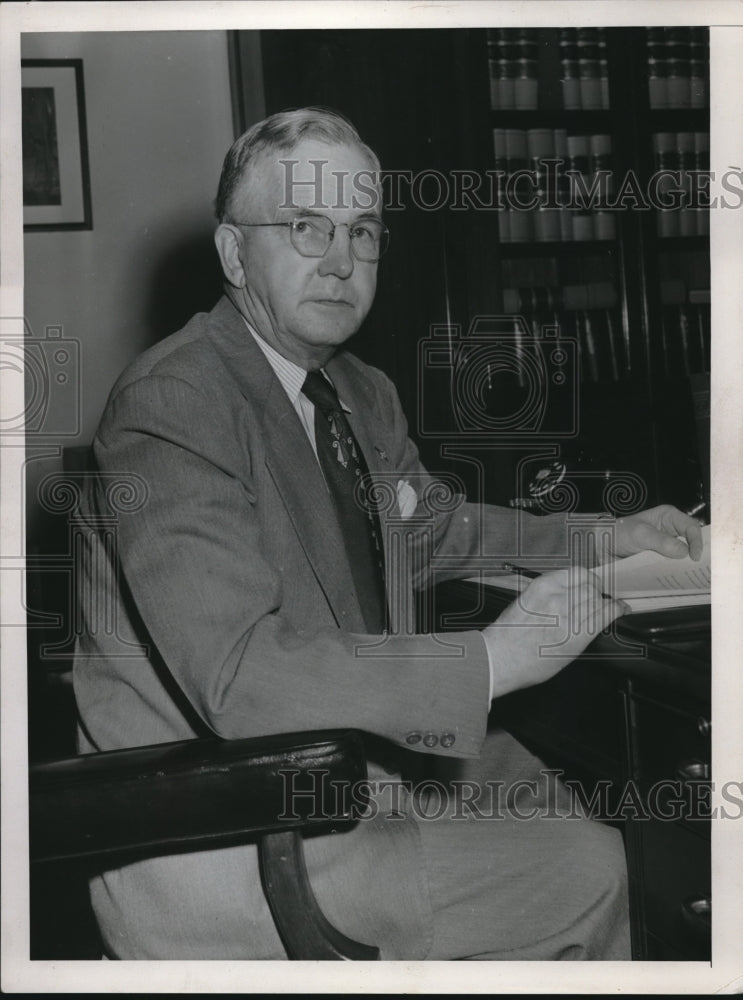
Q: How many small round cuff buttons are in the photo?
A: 3